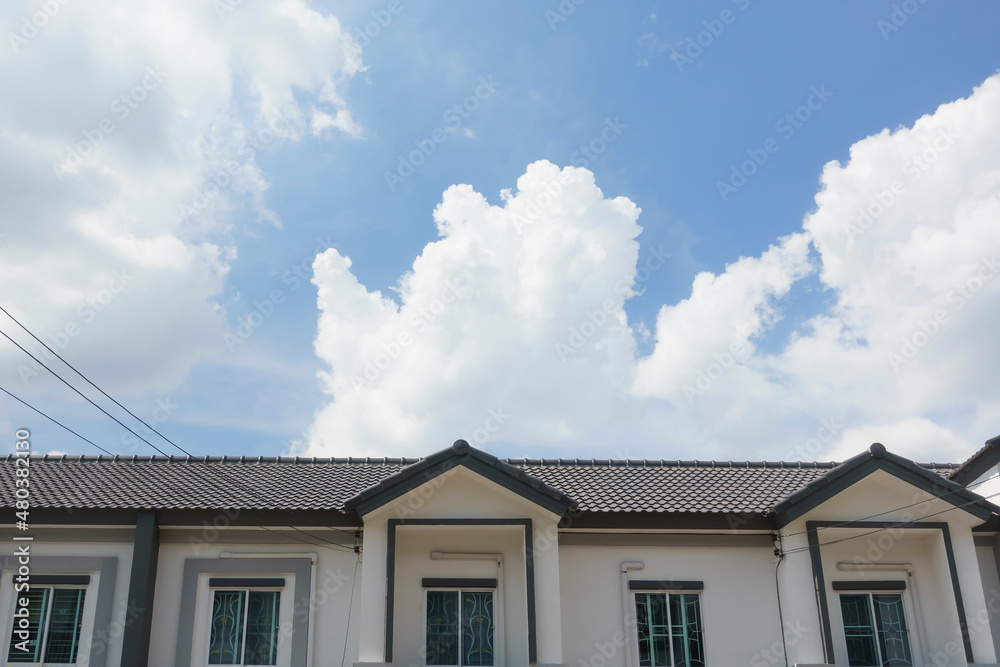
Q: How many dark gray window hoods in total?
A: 5